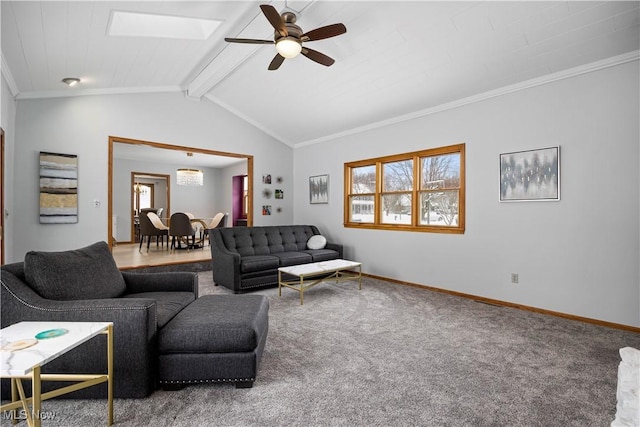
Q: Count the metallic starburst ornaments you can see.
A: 3